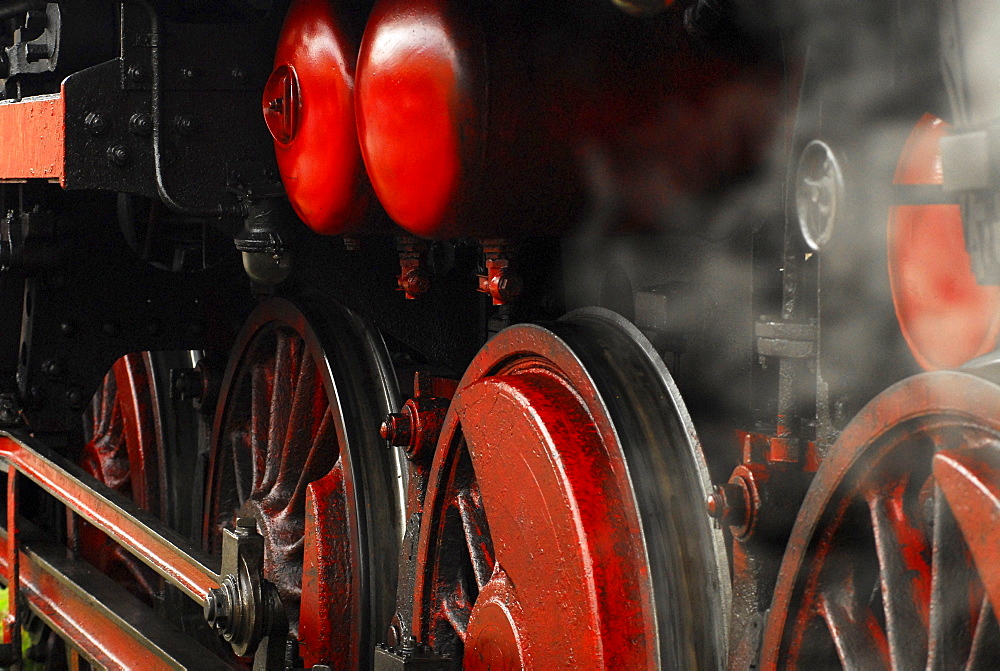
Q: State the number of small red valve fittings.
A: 2